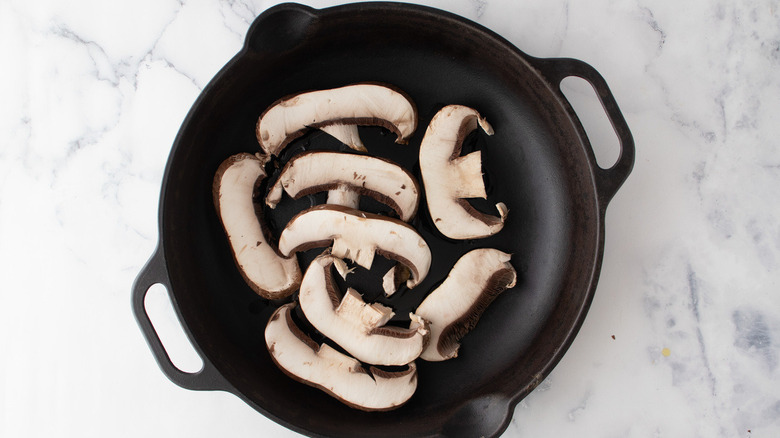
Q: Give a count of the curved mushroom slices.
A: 8